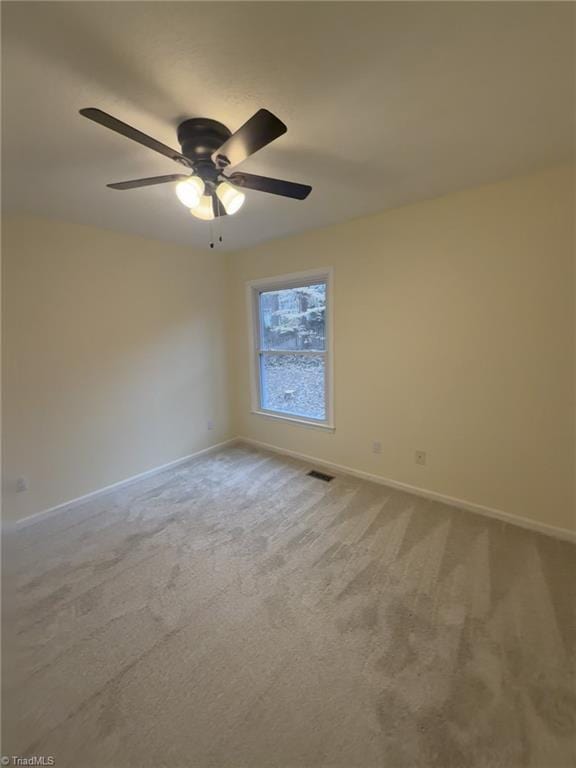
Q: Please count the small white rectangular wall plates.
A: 4